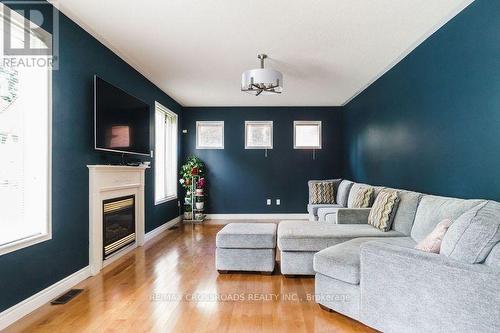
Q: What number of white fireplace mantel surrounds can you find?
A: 1